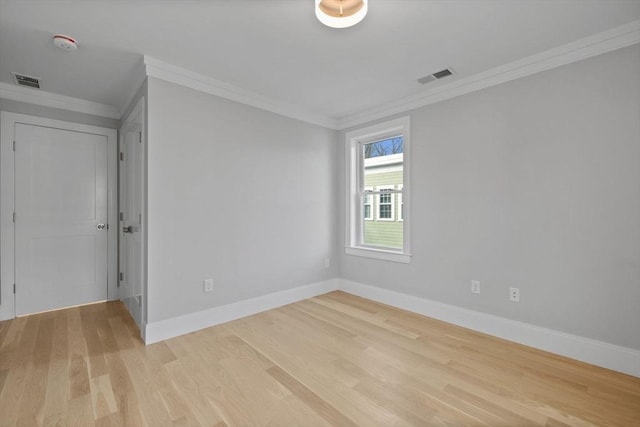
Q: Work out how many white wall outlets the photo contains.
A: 4